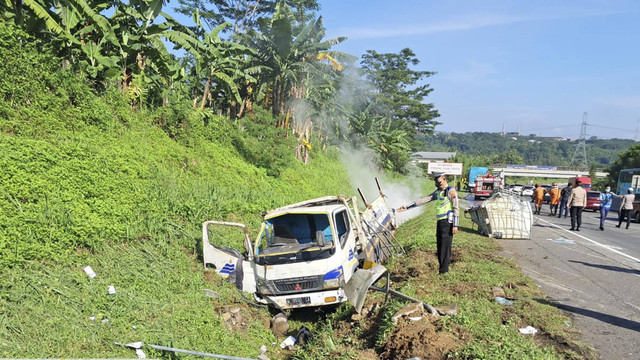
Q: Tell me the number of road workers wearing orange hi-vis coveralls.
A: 2